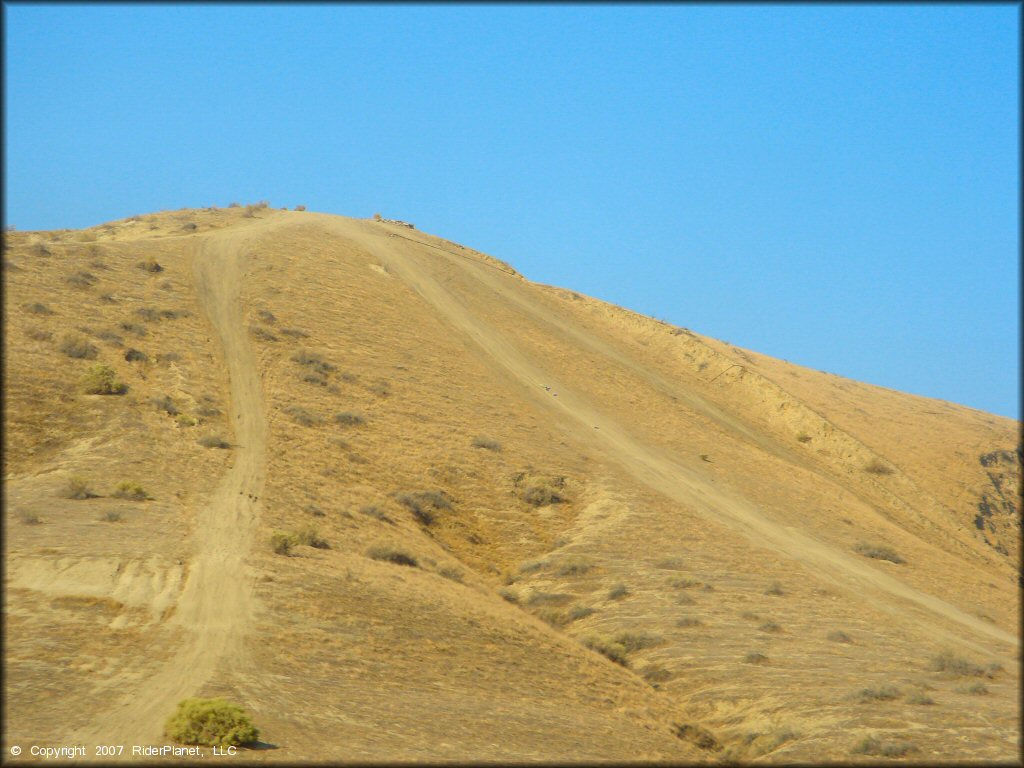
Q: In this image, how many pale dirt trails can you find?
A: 3